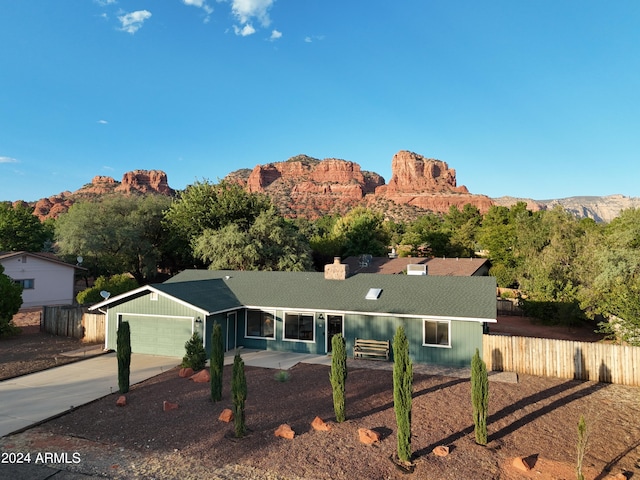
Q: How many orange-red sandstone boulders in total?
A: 11